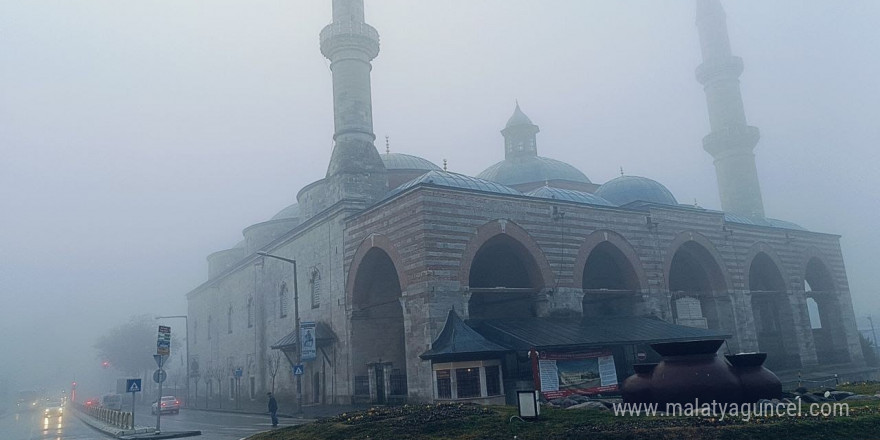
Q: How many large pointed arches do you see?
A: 6